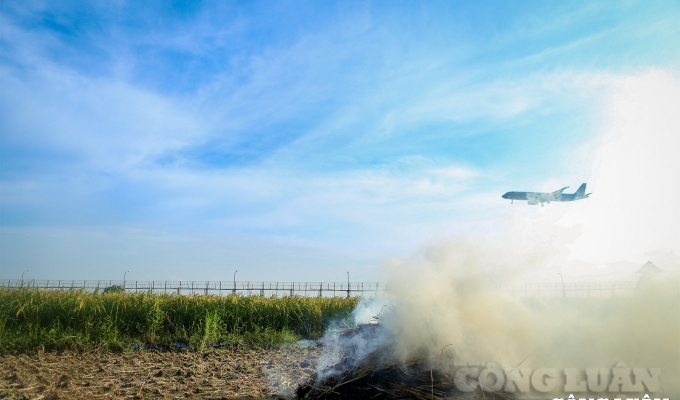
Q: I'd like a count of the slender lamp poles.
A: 5